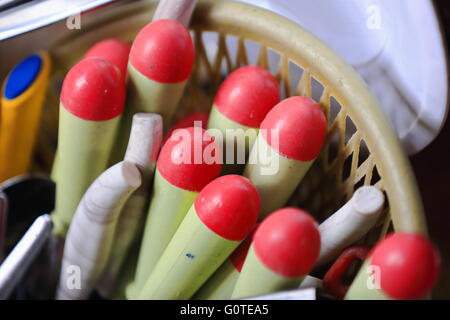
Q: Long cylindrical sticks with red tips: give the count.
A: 11